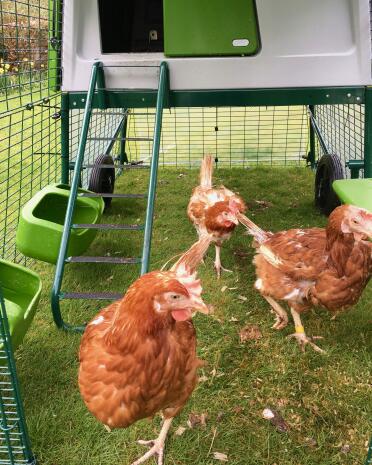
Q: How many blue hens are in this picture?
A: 0